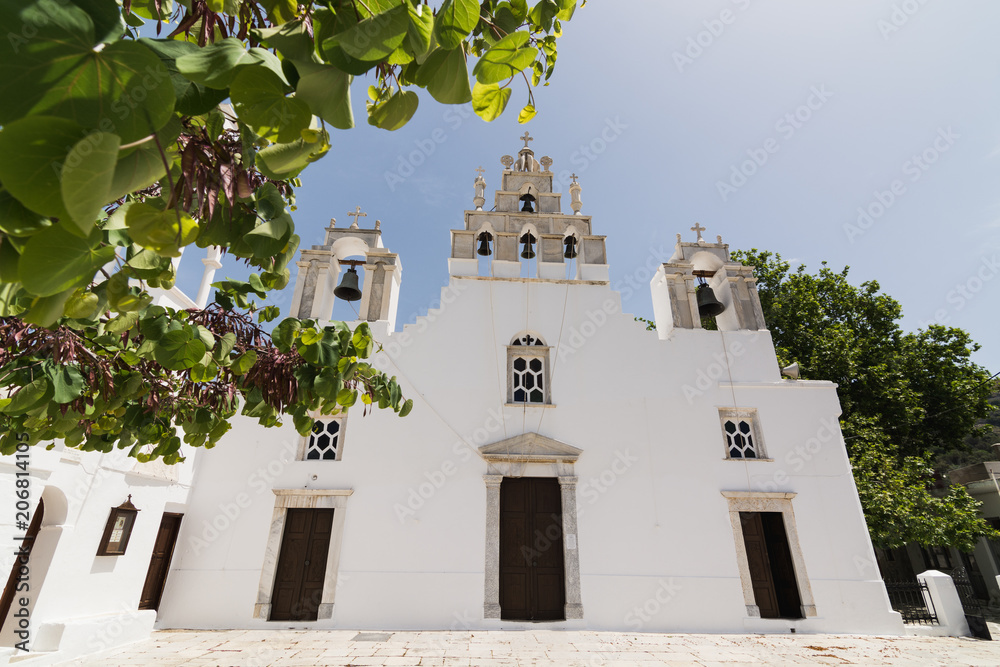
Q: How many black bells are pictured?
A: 6